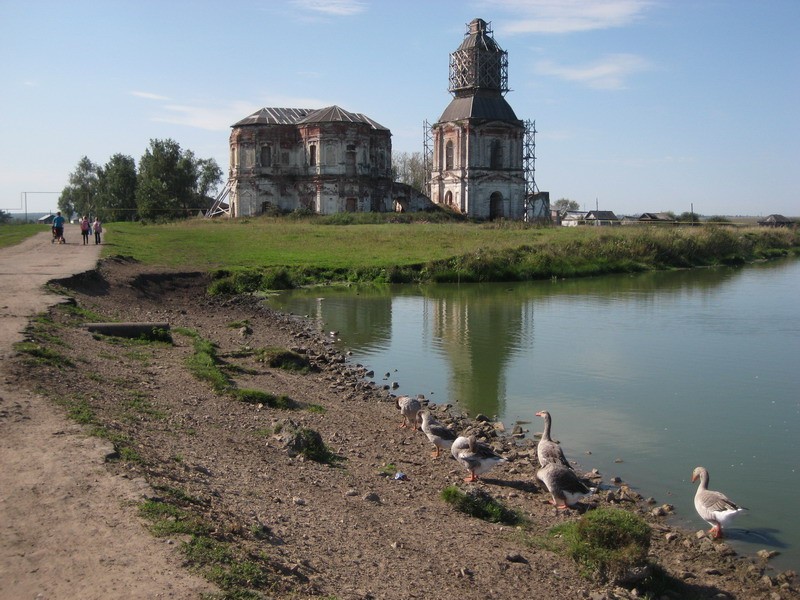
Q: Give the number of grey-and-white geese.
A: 6